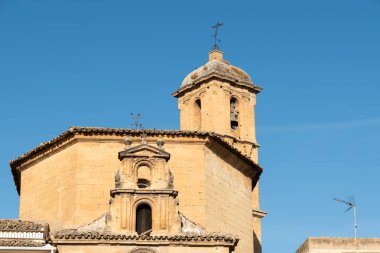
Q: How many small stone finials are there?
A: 2